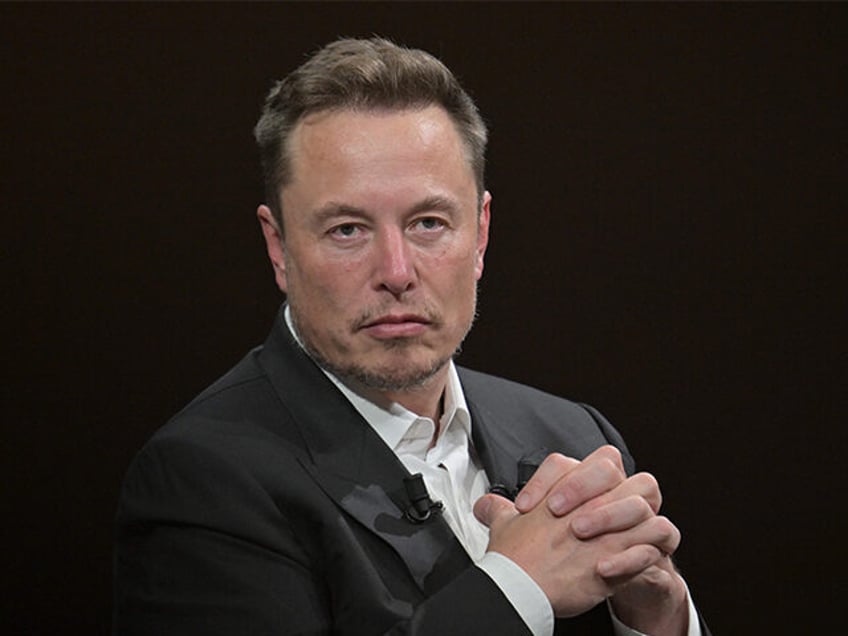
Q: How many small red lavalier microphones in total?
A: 0